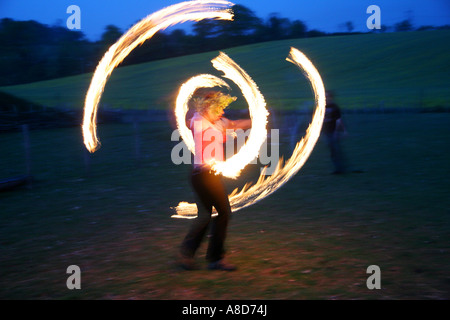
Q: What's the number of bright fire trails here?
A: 3